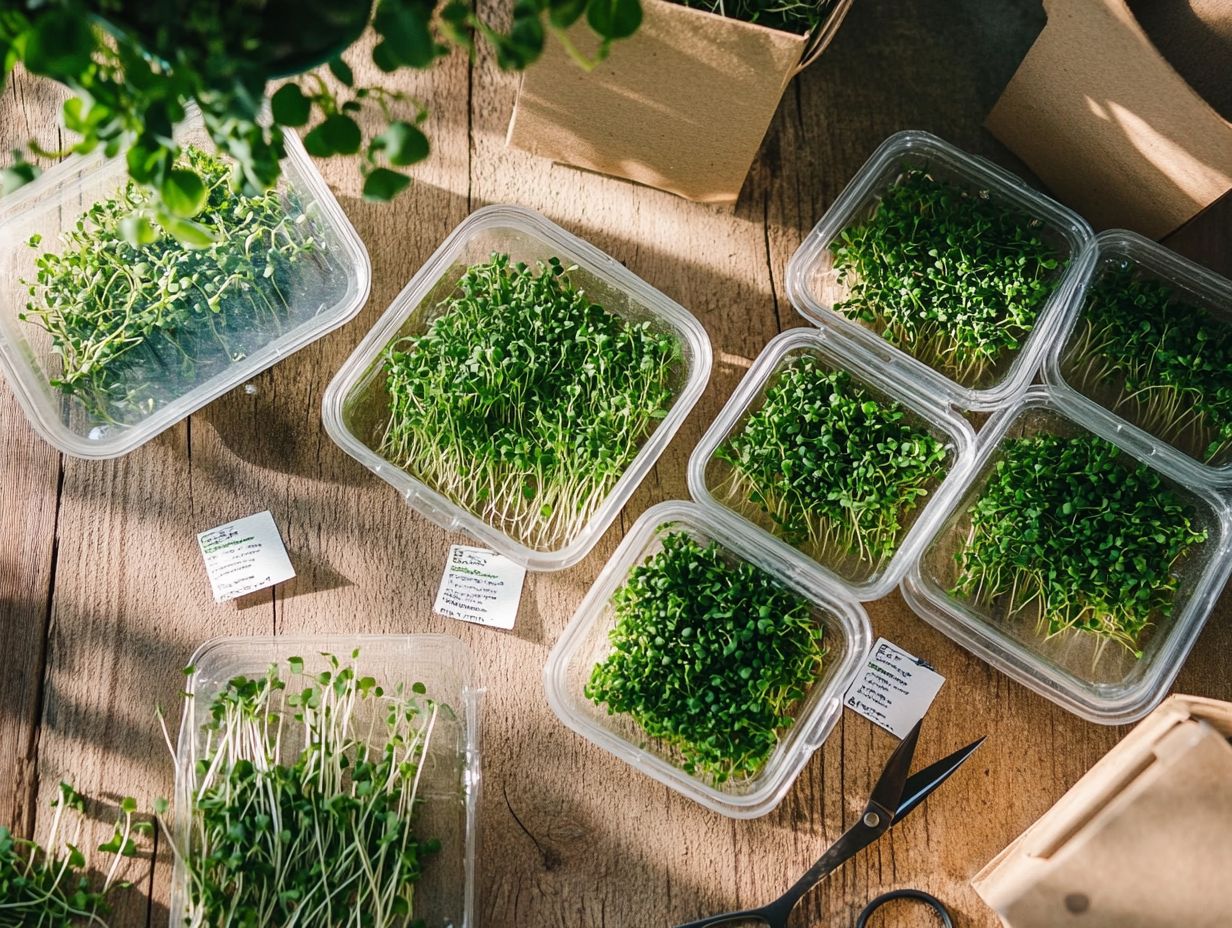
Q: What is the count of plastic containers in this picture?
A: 8